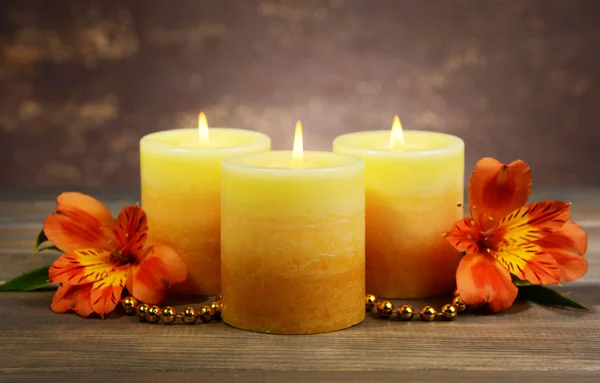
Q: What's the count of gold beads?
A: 15